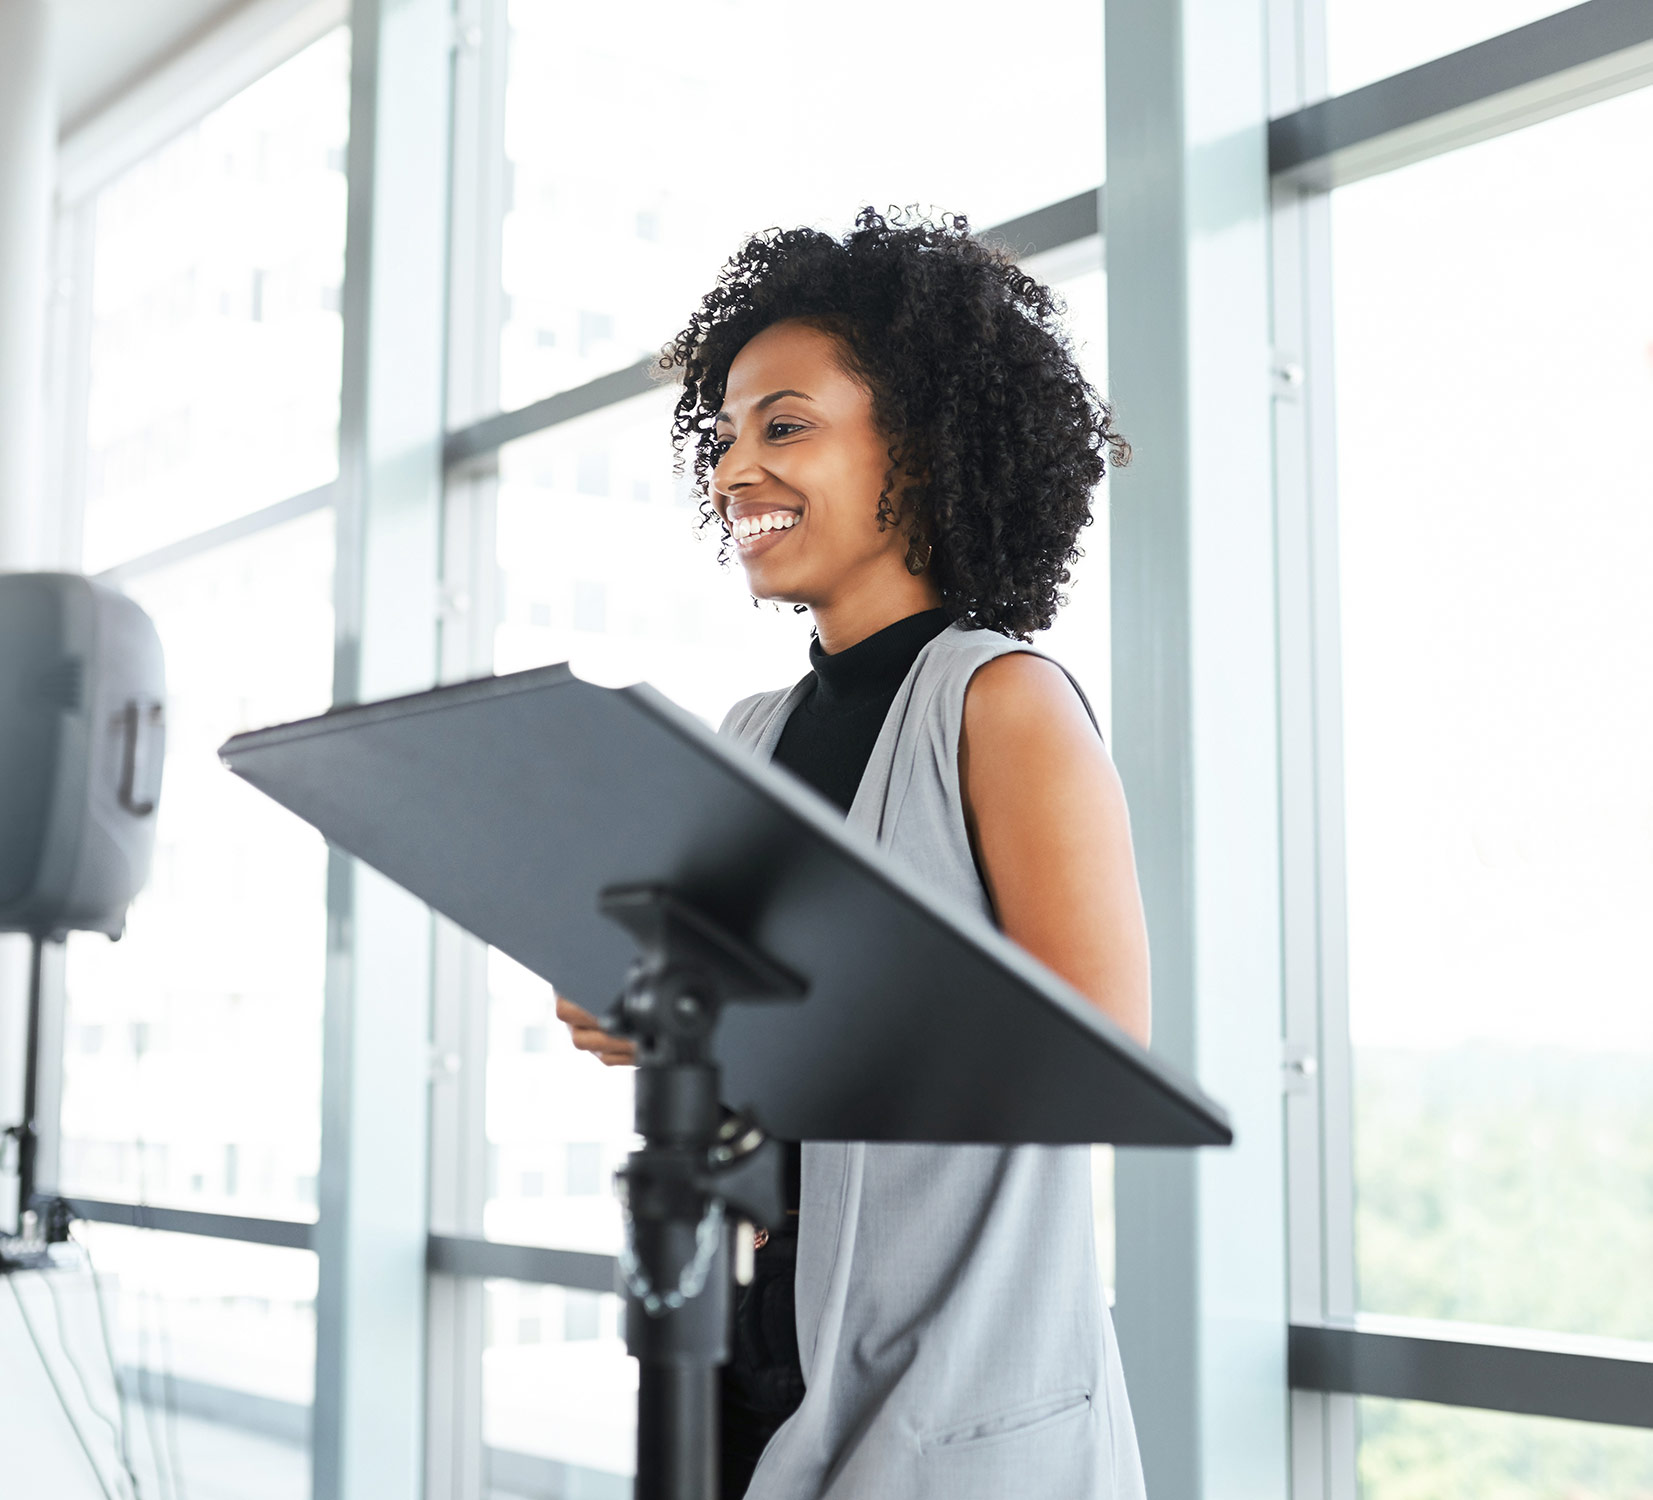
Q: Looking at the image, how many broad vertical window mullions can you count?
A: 2